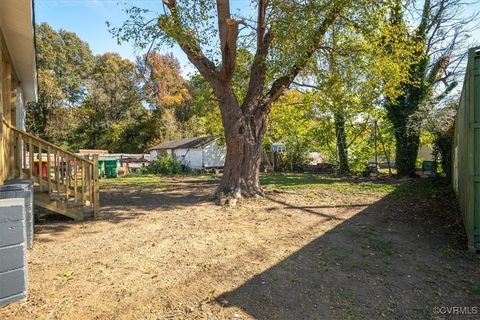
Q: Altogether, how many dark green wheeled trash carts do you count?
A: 2